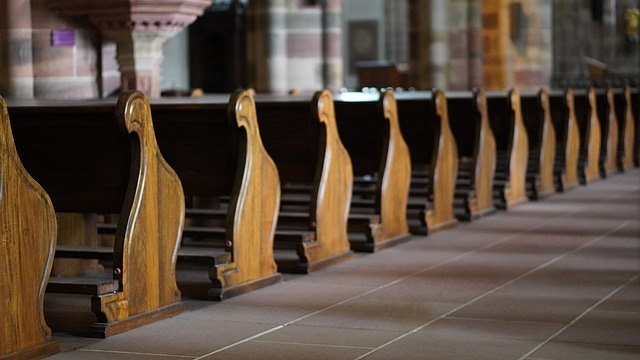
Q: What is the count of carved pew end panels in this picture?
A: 13